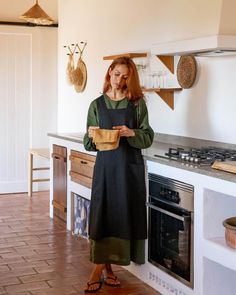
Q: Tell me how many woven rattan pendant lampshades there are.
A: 1